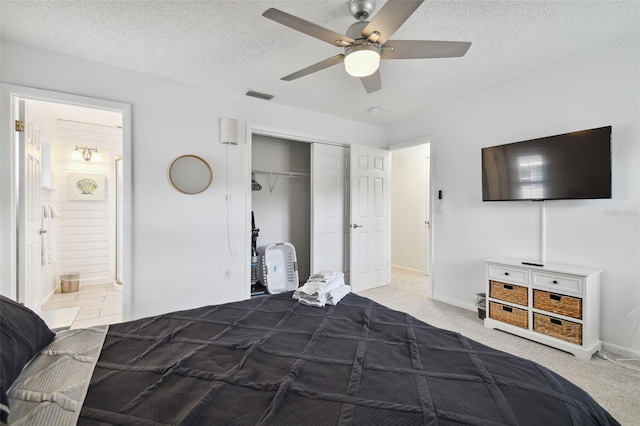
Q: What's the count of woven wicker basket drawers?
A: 4